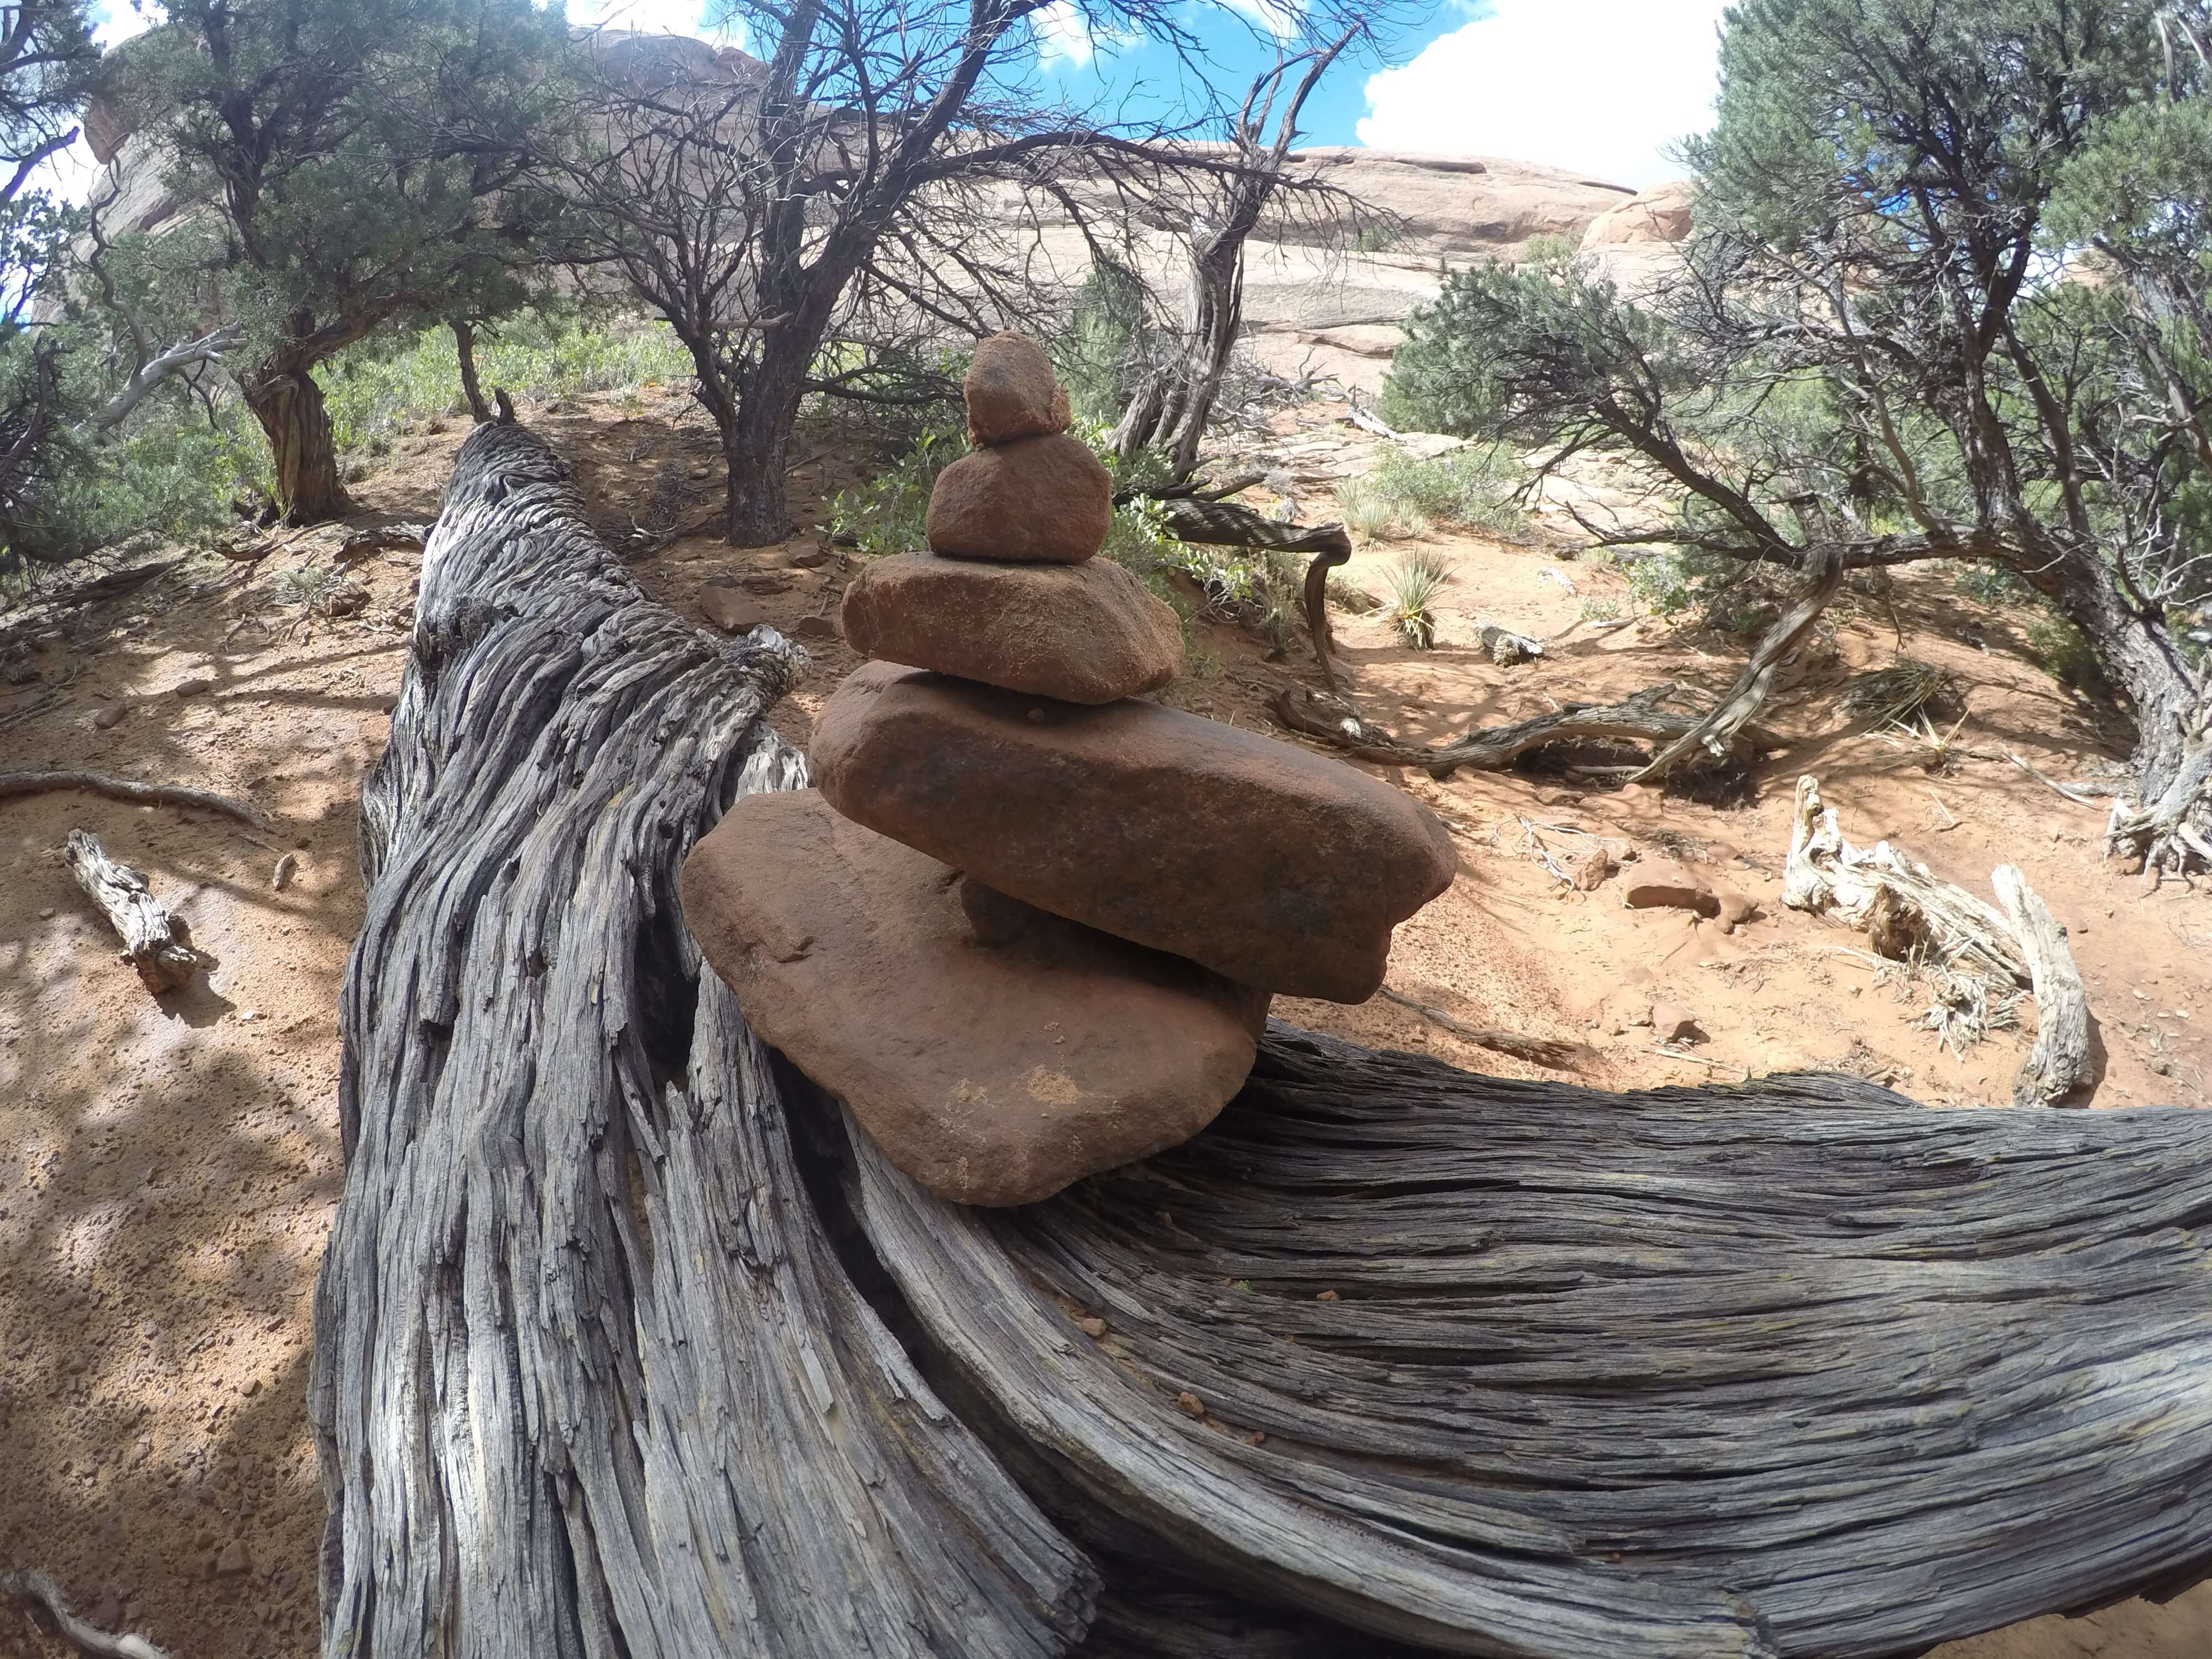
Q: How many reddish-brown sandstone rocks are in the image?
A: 5